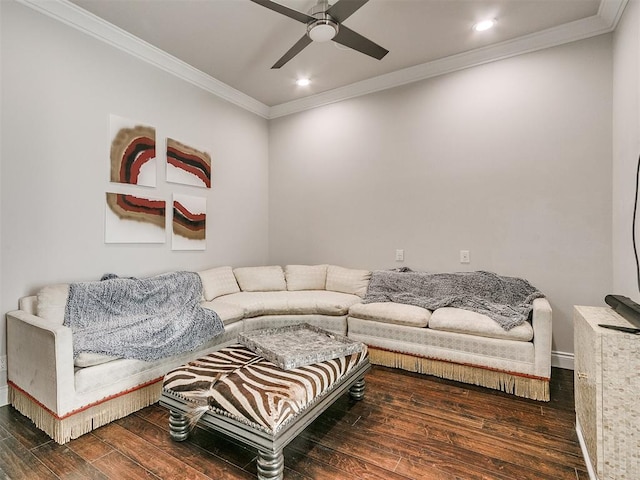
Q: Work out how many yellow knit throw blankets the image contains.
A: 0